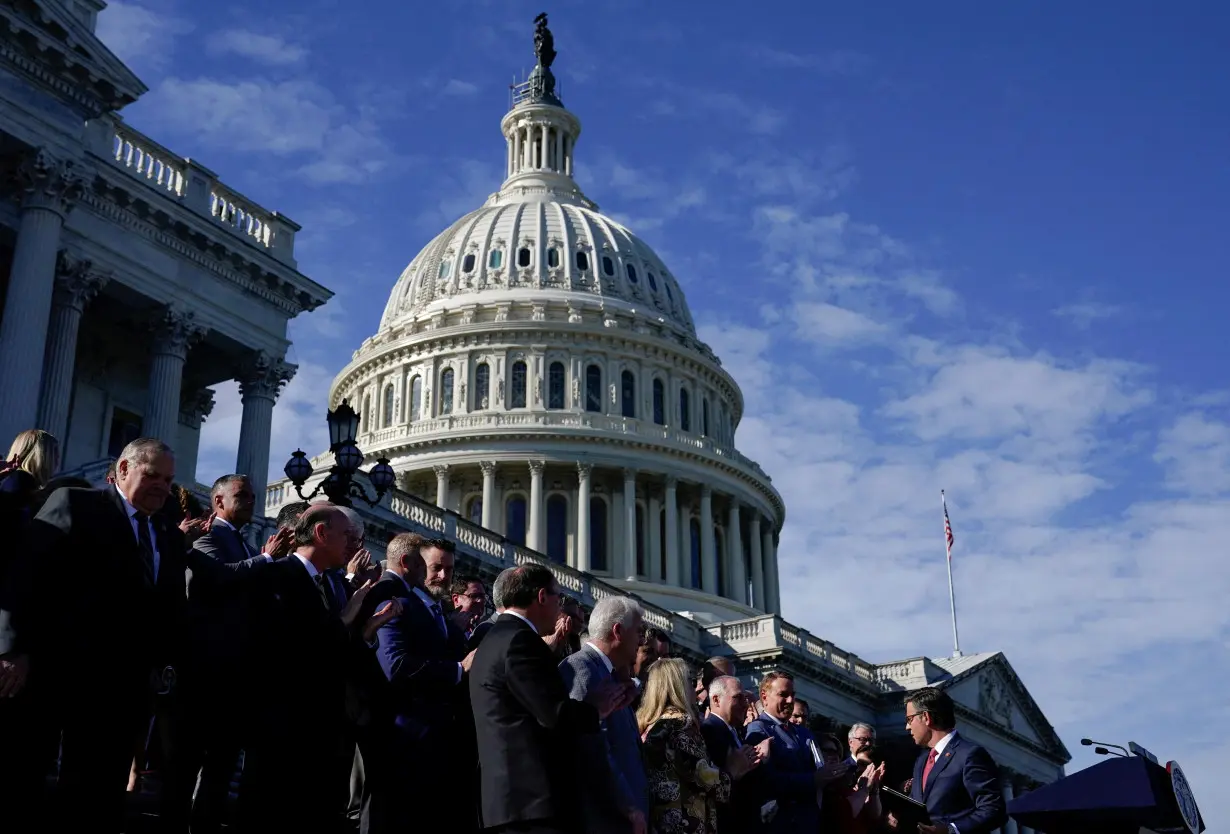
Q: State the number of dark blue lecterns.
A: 1